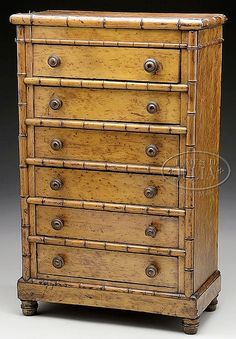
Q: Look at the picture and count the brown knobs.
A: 12